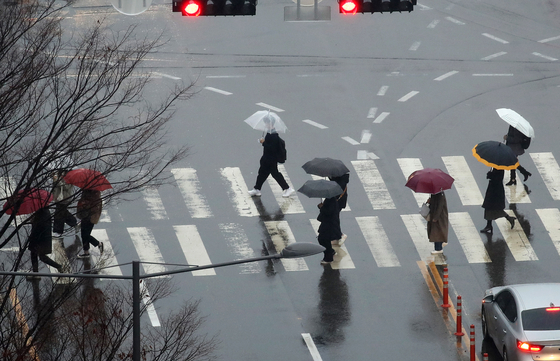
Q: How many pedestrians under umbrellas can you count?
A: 9